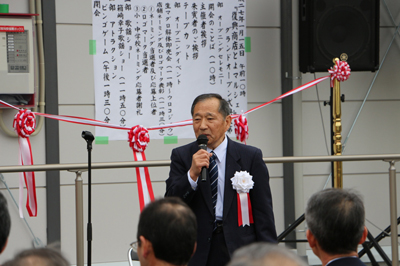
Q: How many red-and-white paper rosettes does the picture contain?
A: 4